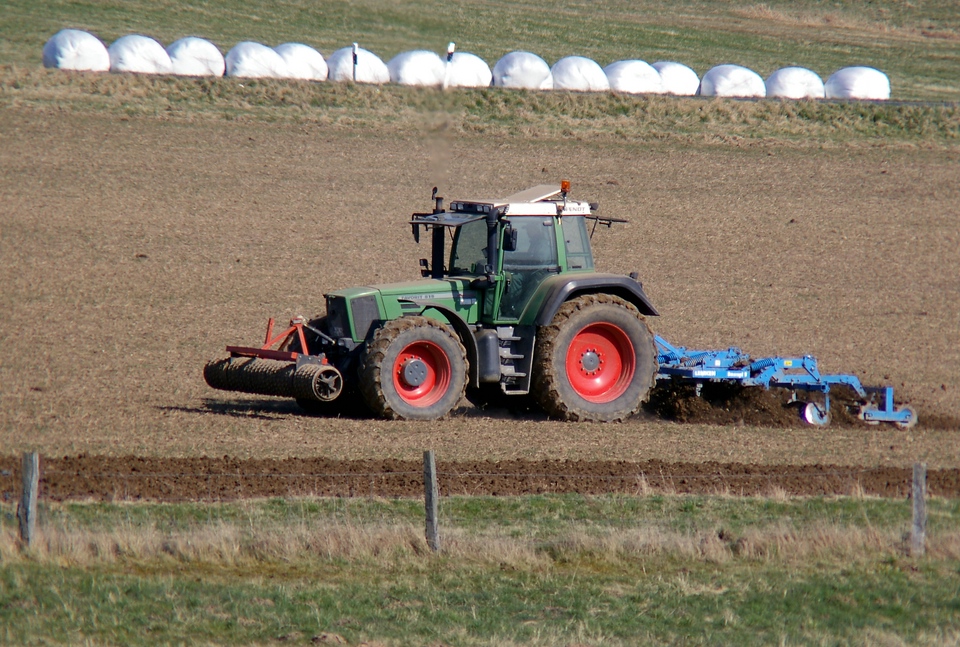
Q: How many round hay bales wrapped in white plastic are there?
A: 15